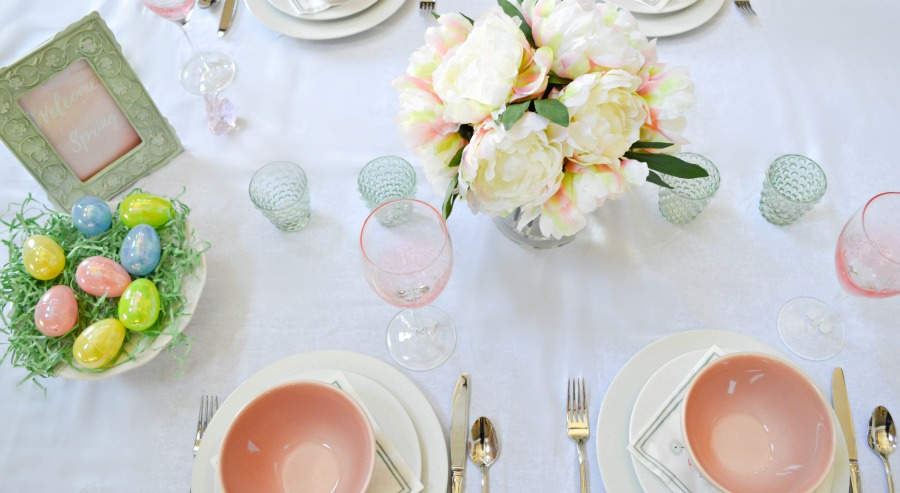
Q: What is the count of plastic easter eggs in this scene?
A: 8